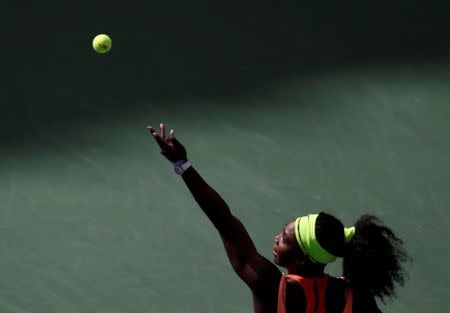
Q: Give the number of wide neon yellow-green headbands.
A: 1